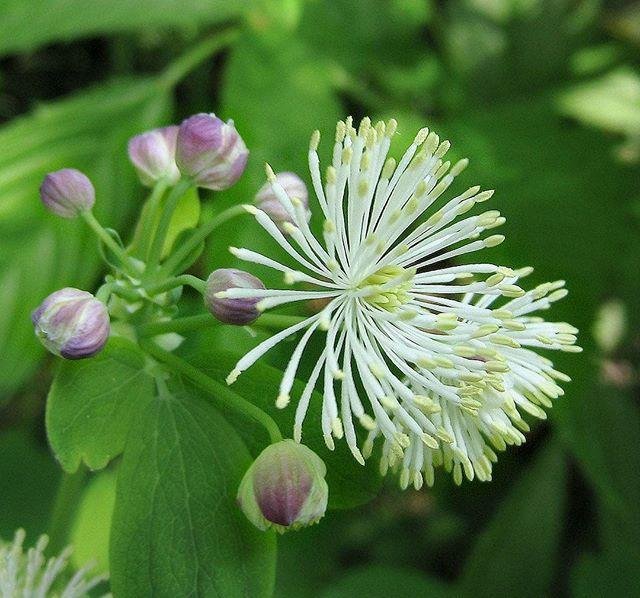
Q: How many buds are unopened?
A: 7